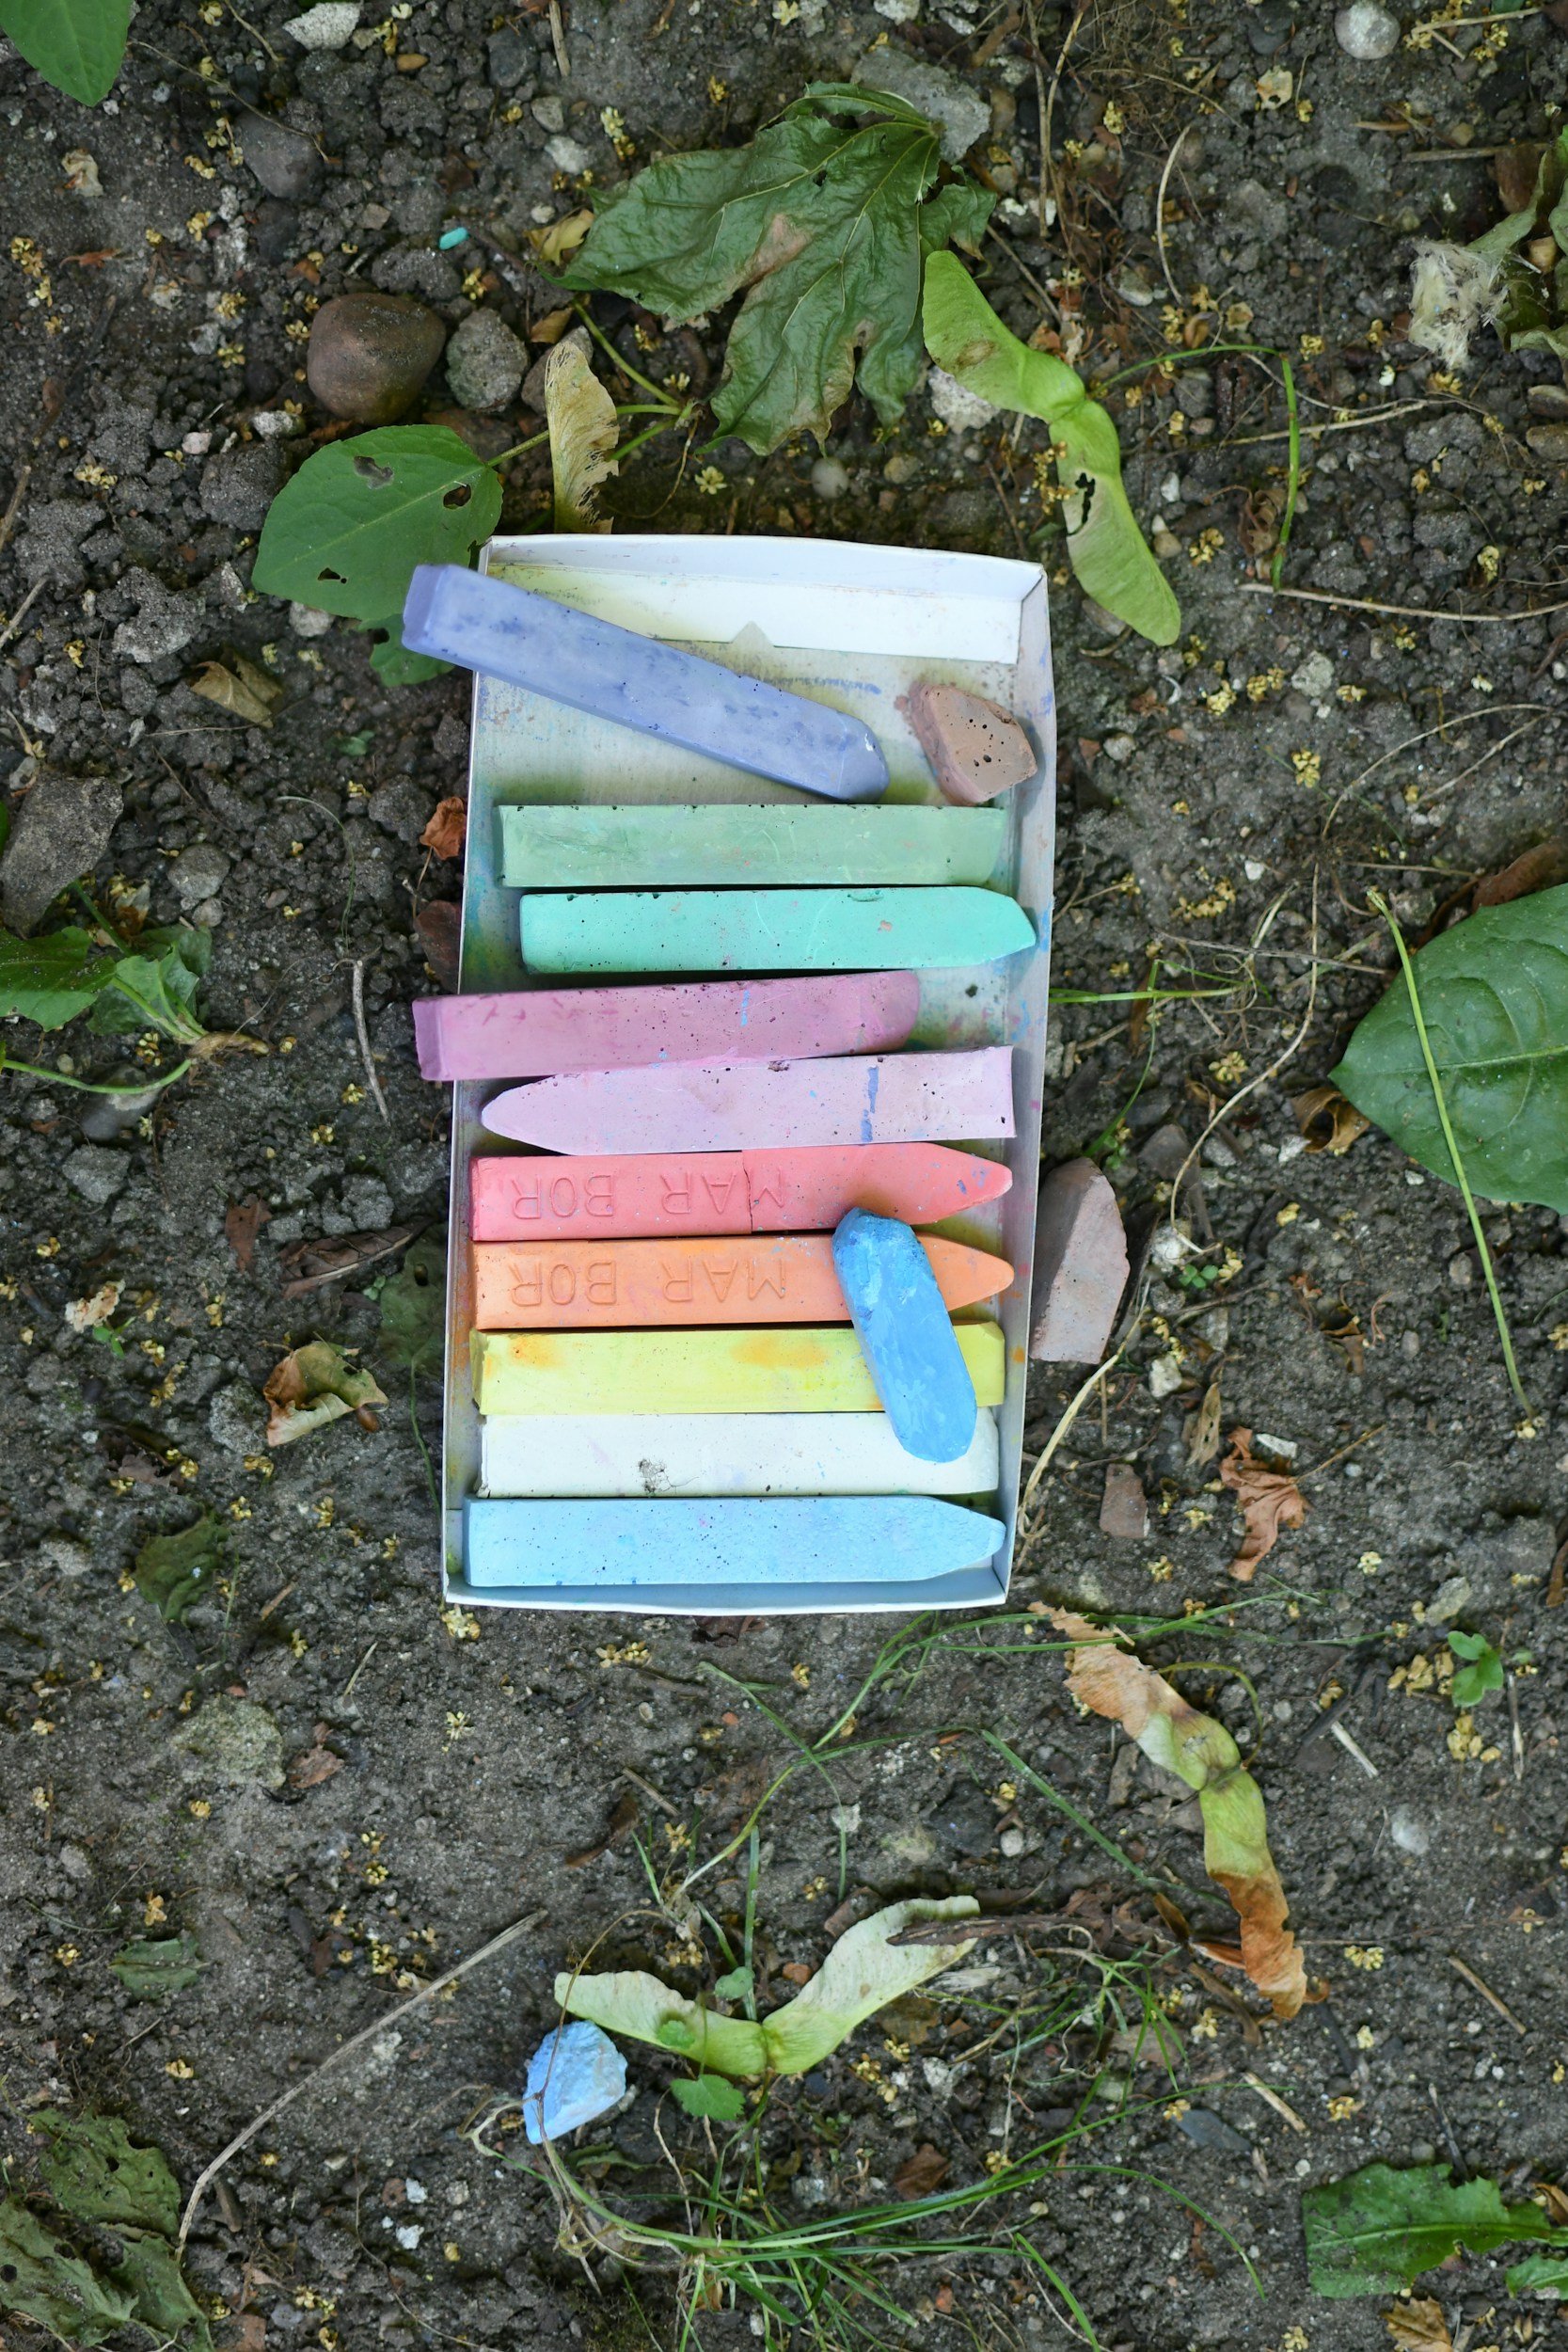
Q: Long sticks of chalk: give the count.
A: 10